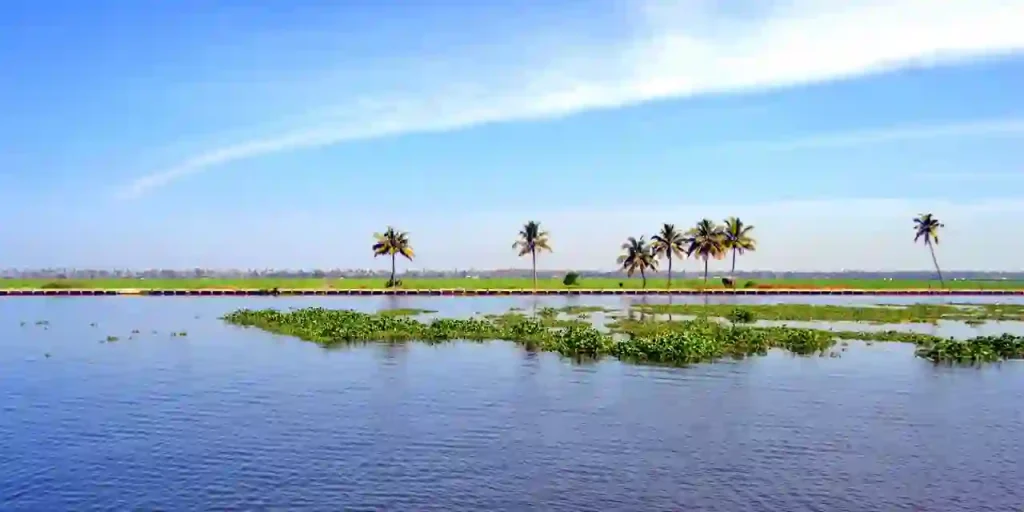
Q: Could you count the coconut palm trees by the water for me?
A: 7